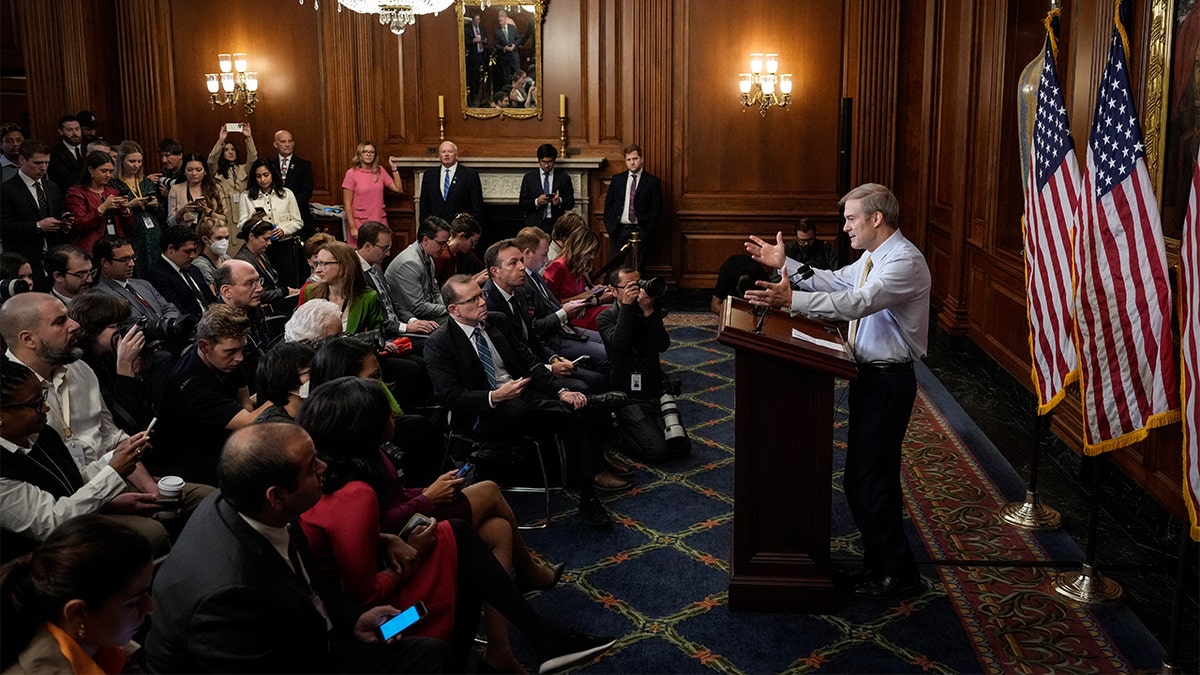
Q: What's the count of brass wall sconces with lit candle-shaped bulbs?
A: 2